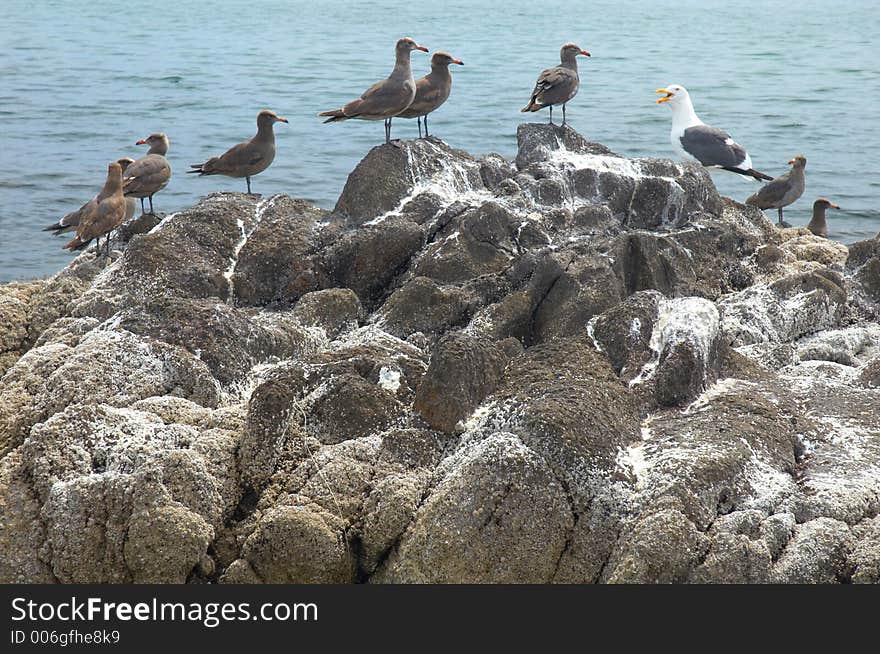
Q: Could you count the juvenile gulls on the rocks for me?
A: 9